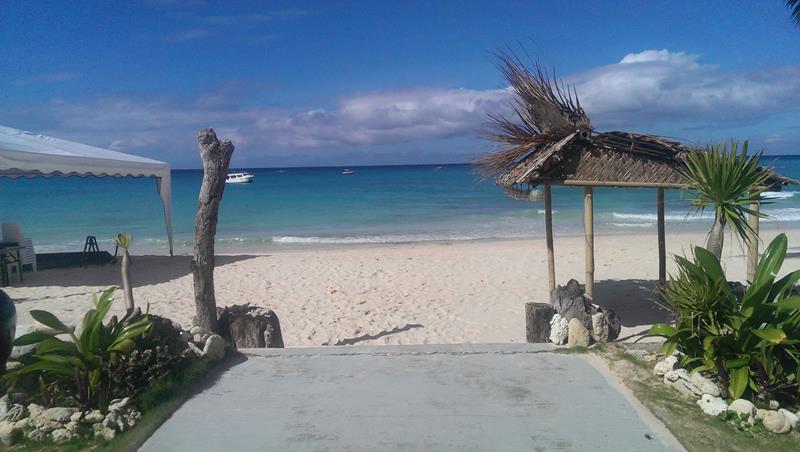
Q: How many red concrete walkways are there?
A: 0